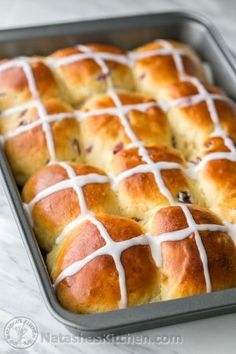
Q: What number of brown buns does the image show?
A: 11